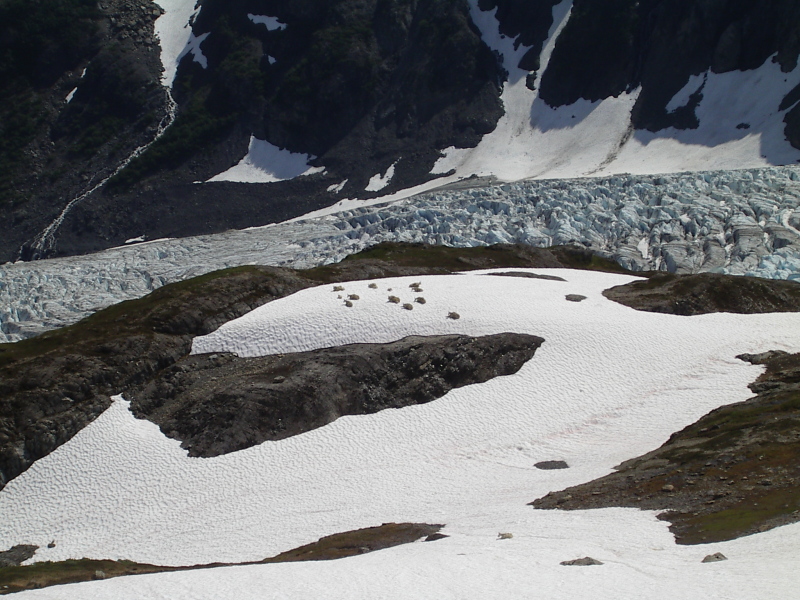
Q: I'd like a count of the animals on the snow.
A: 13